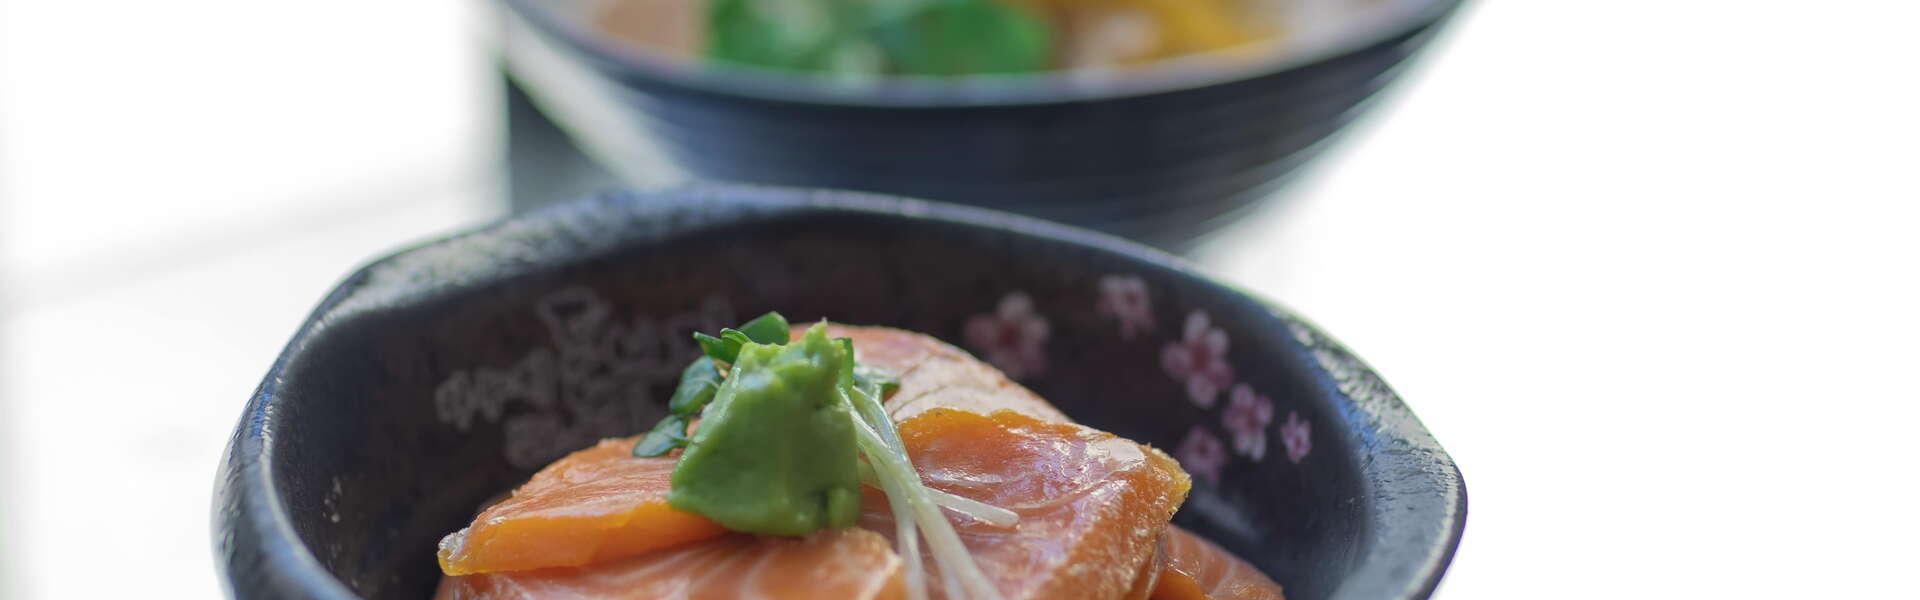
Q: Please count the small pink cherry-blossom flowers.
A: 6